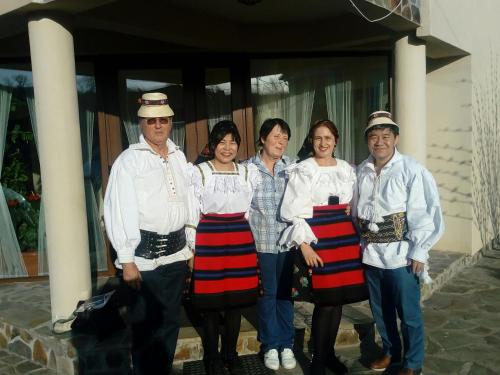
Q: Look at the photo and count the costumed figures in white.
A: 4